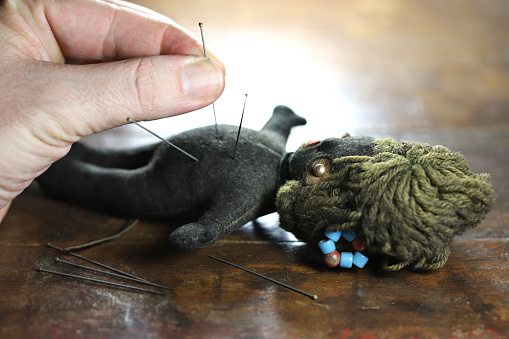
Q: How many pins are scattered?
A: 4